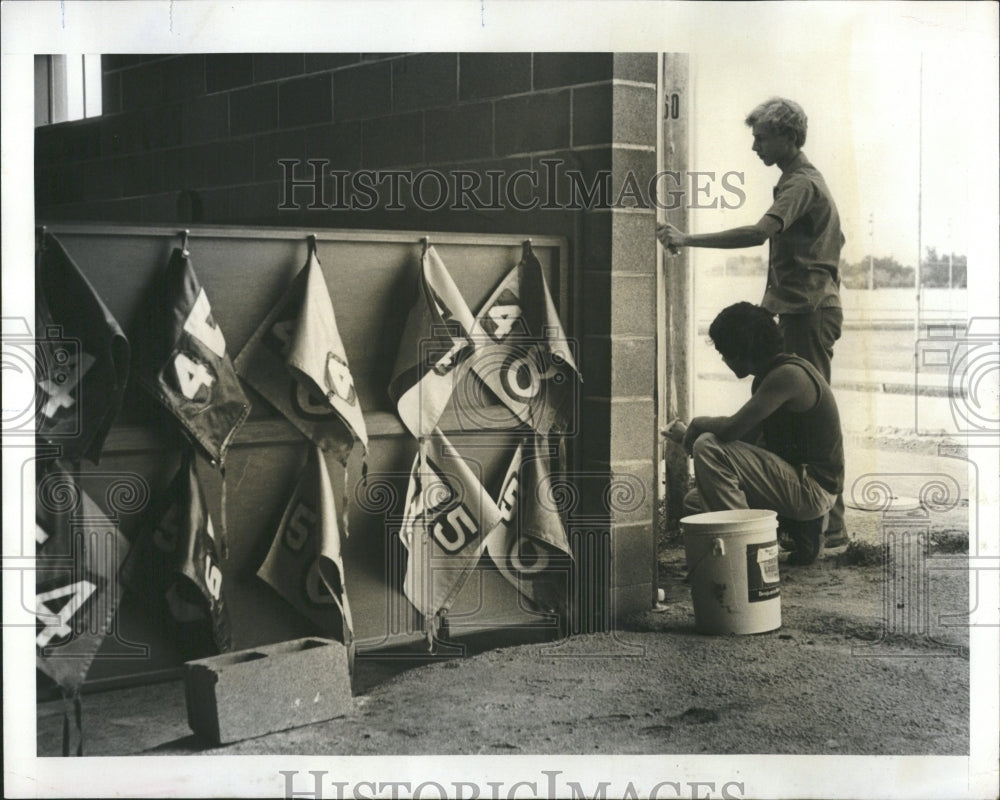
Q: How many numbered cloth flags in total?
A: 10